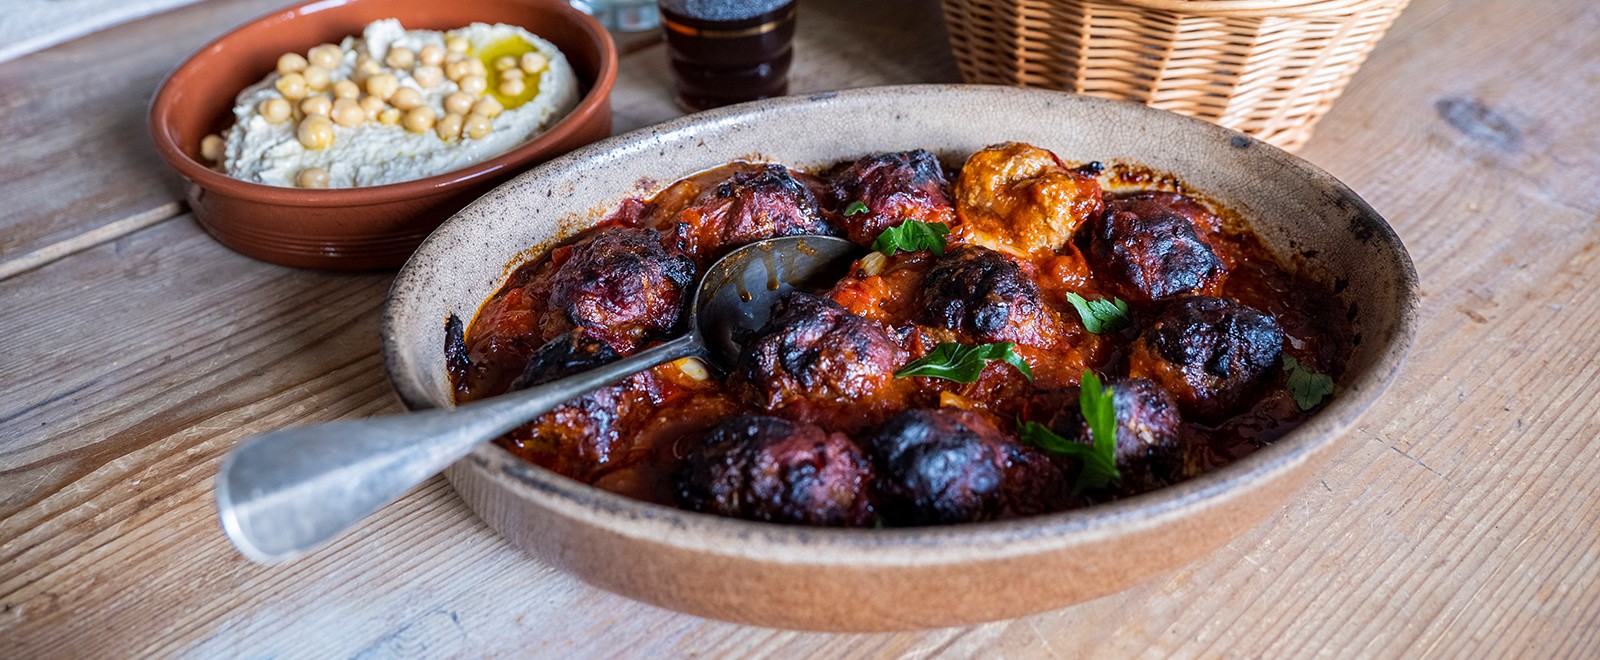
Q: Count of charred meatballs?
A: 11